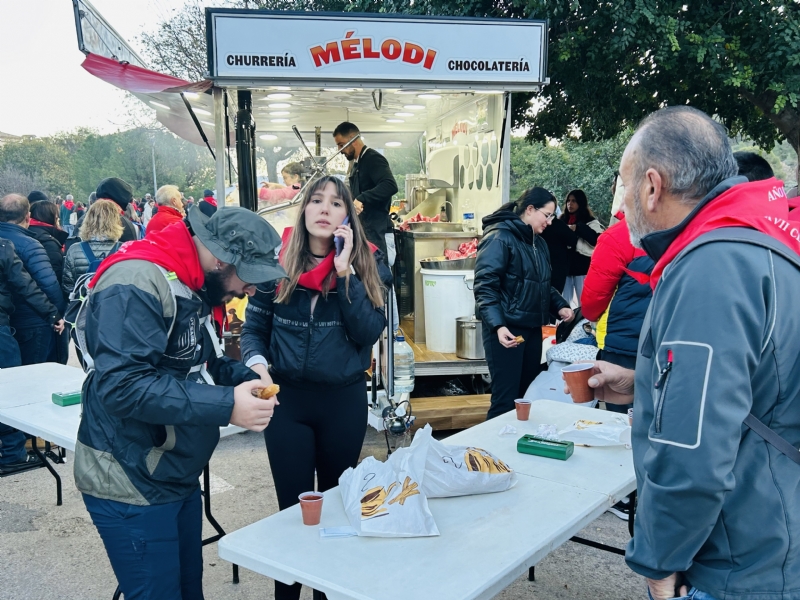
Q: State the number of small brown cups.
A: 3